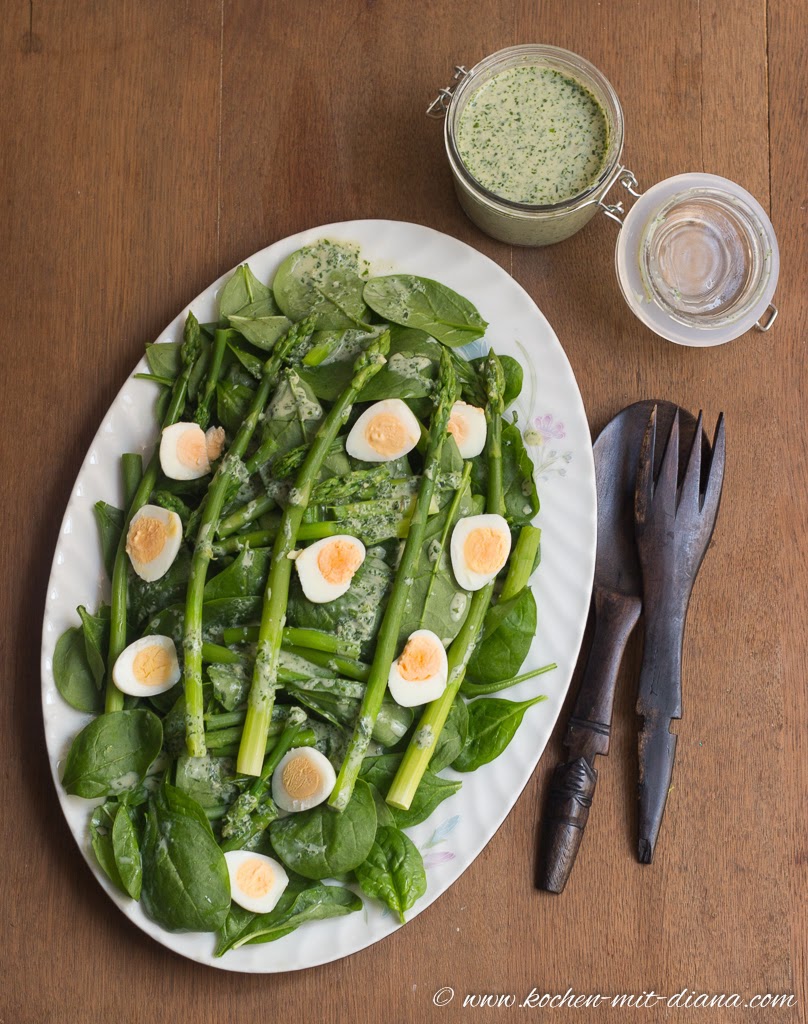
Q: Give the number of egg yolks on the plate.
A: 10